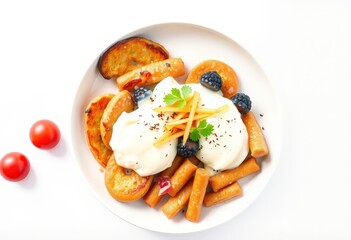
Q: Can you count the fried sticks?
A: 8